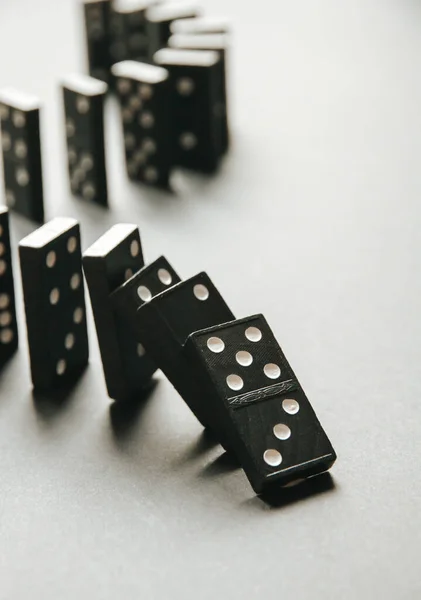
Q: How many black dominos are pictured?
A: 15